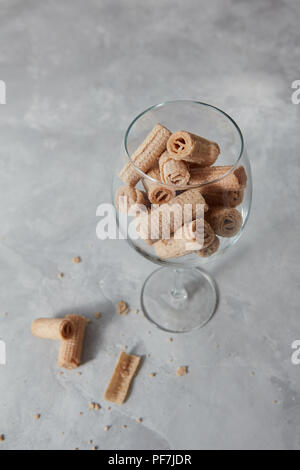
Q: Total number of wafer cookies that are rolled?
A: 13